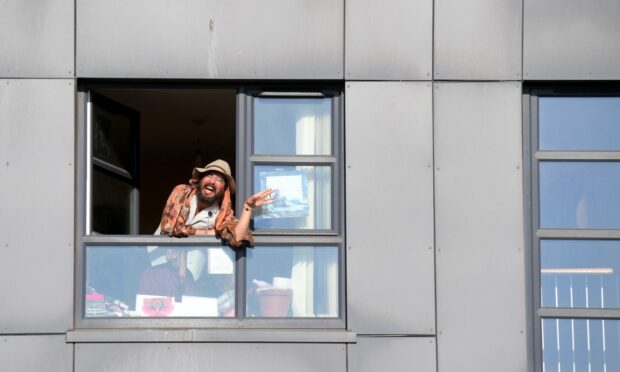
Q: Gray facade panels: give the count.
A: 11